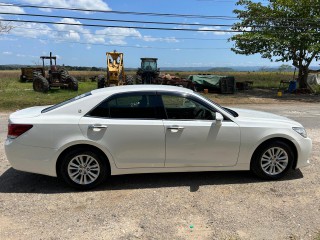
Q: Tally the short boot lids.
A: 1